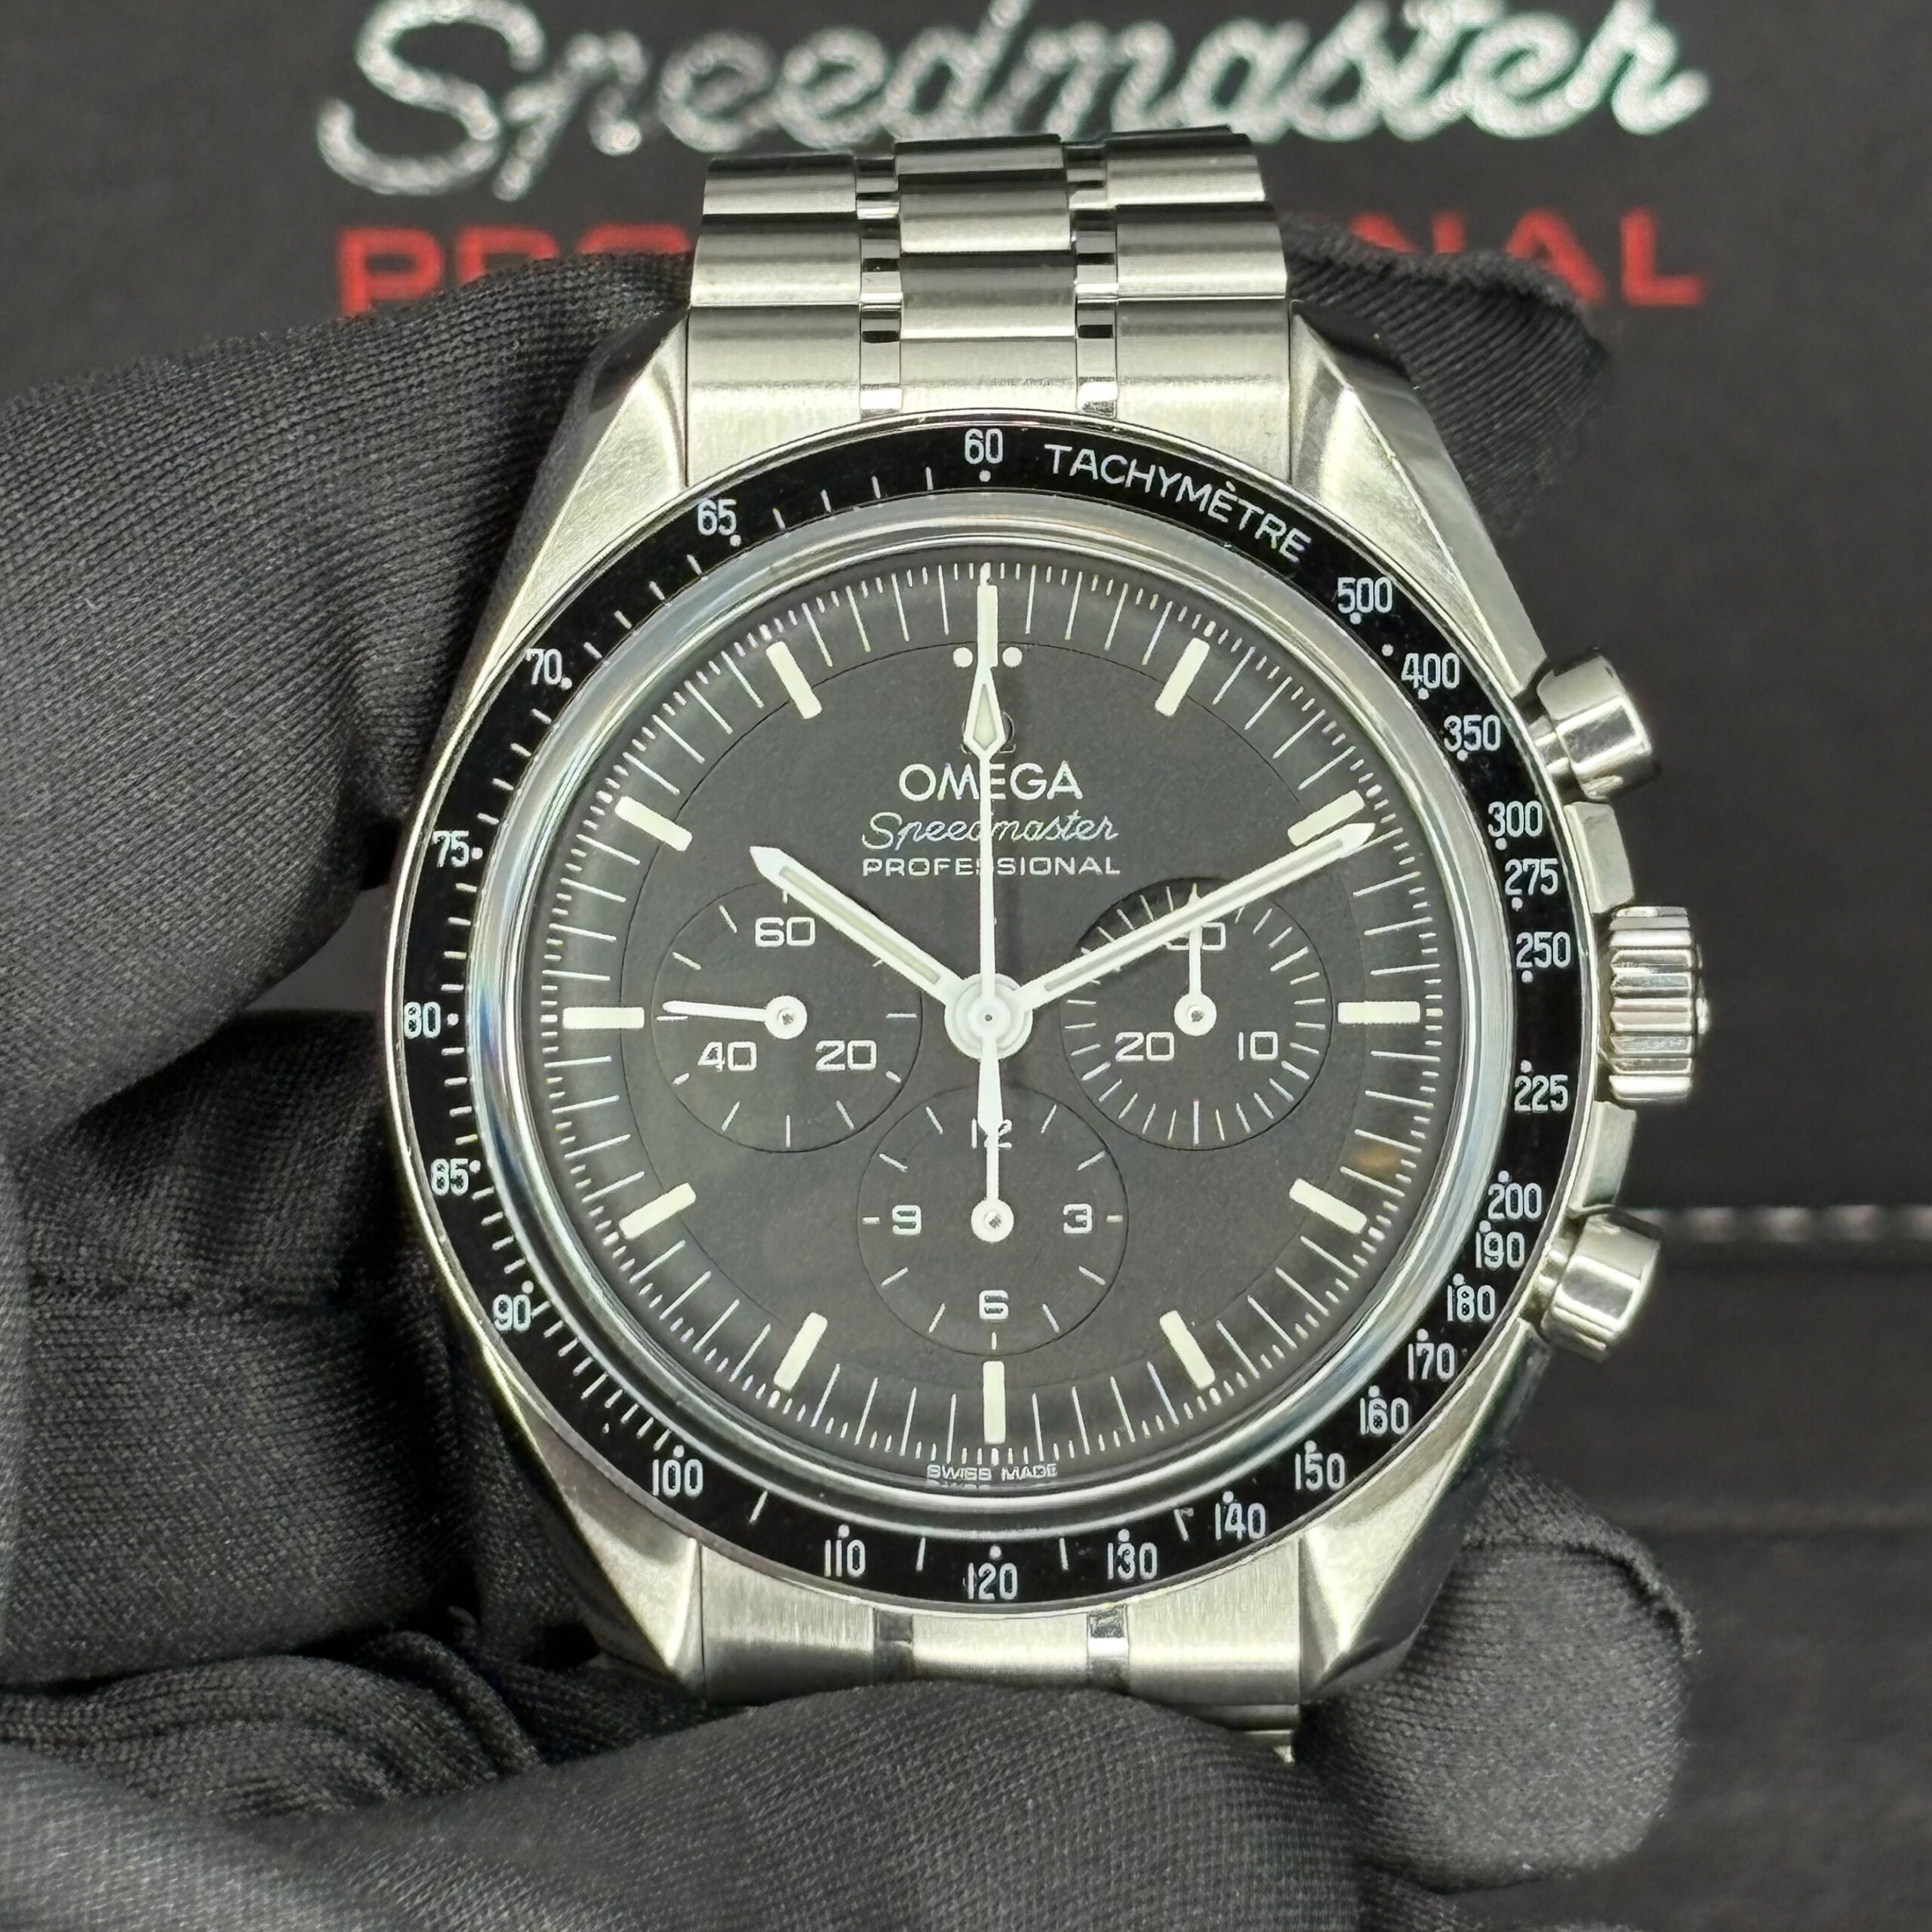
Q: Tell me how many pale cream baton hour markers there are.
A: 12